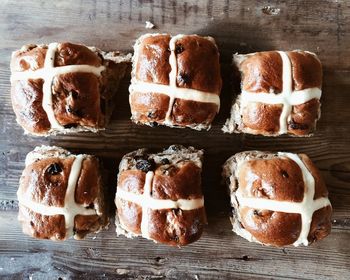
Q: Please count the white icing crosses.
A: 6